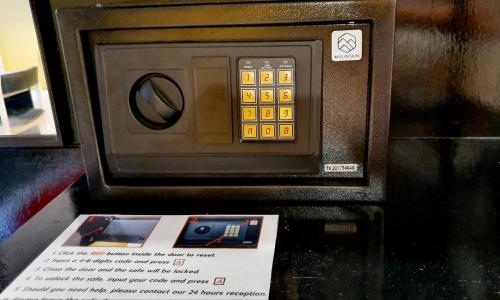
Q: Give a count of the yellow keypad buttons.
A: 12